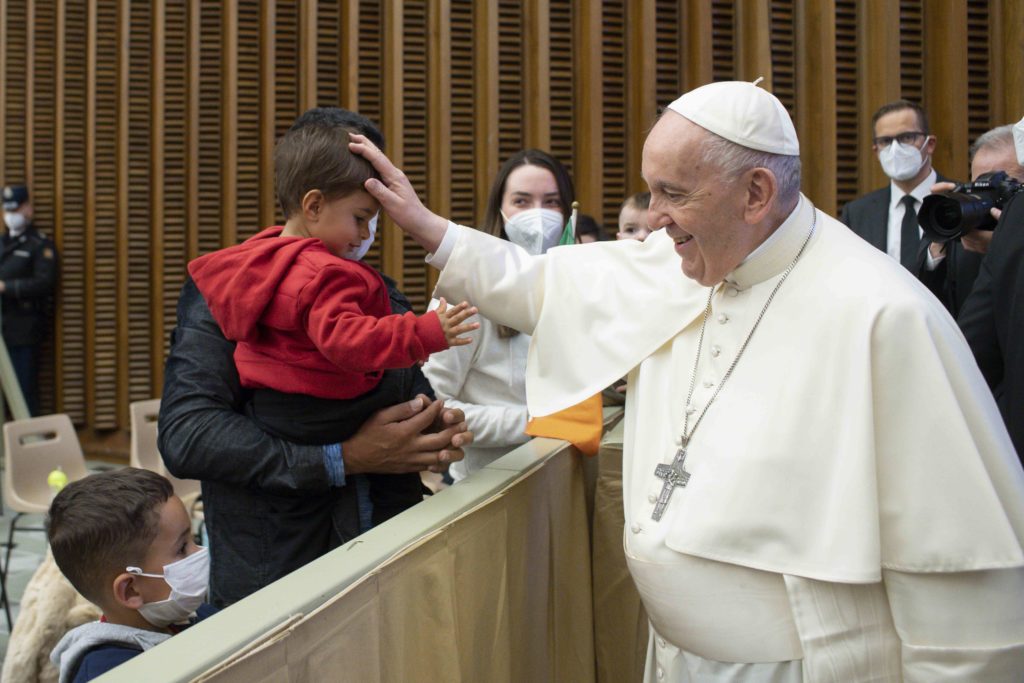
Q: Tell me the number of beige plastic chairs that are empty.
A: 2